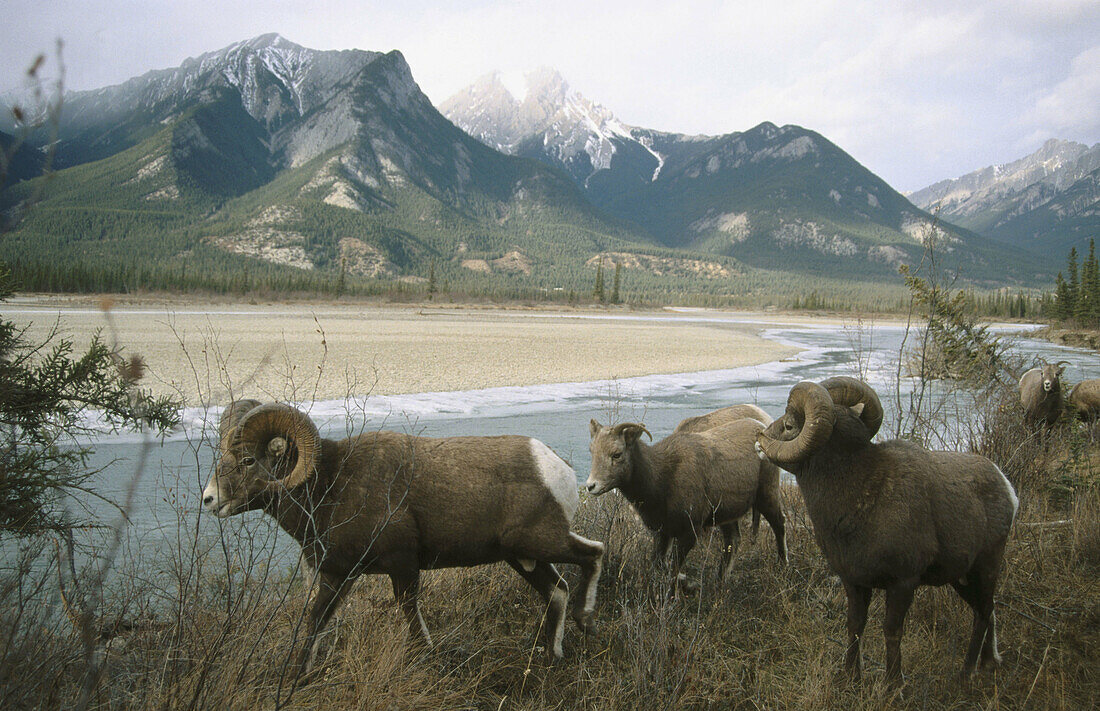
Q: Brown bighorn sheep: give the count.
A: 6